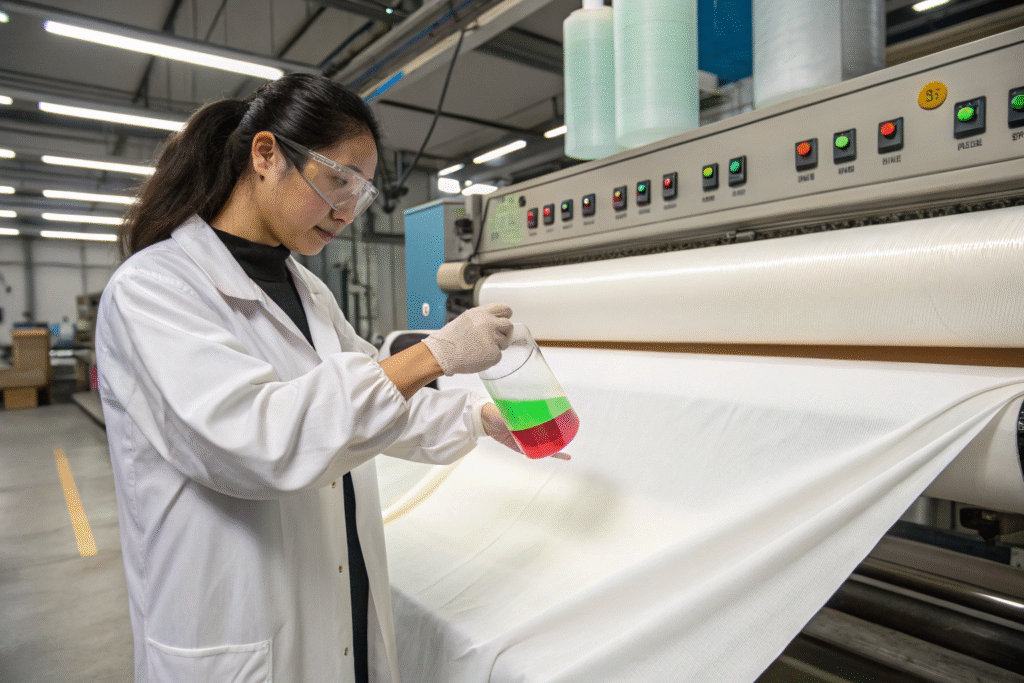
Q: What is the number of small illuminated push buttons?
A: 14